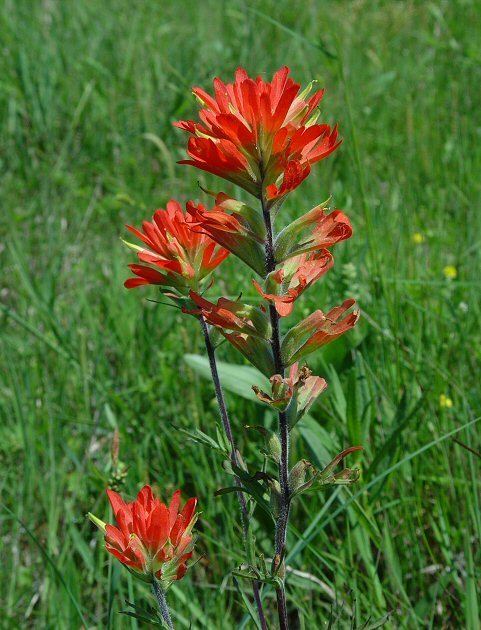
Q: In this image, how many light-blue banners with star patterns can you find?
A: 0